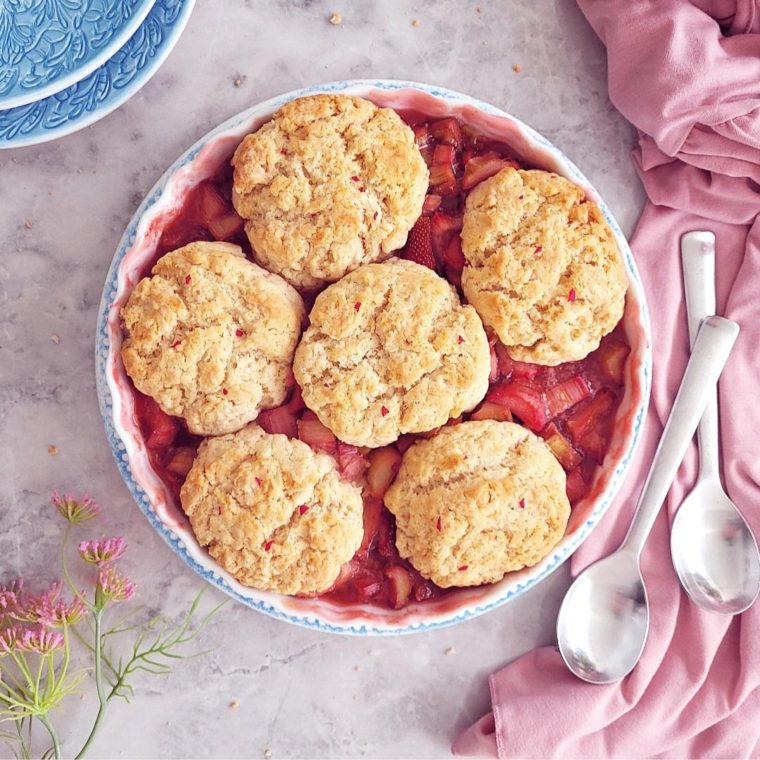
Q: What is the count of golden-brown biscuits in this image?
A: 6